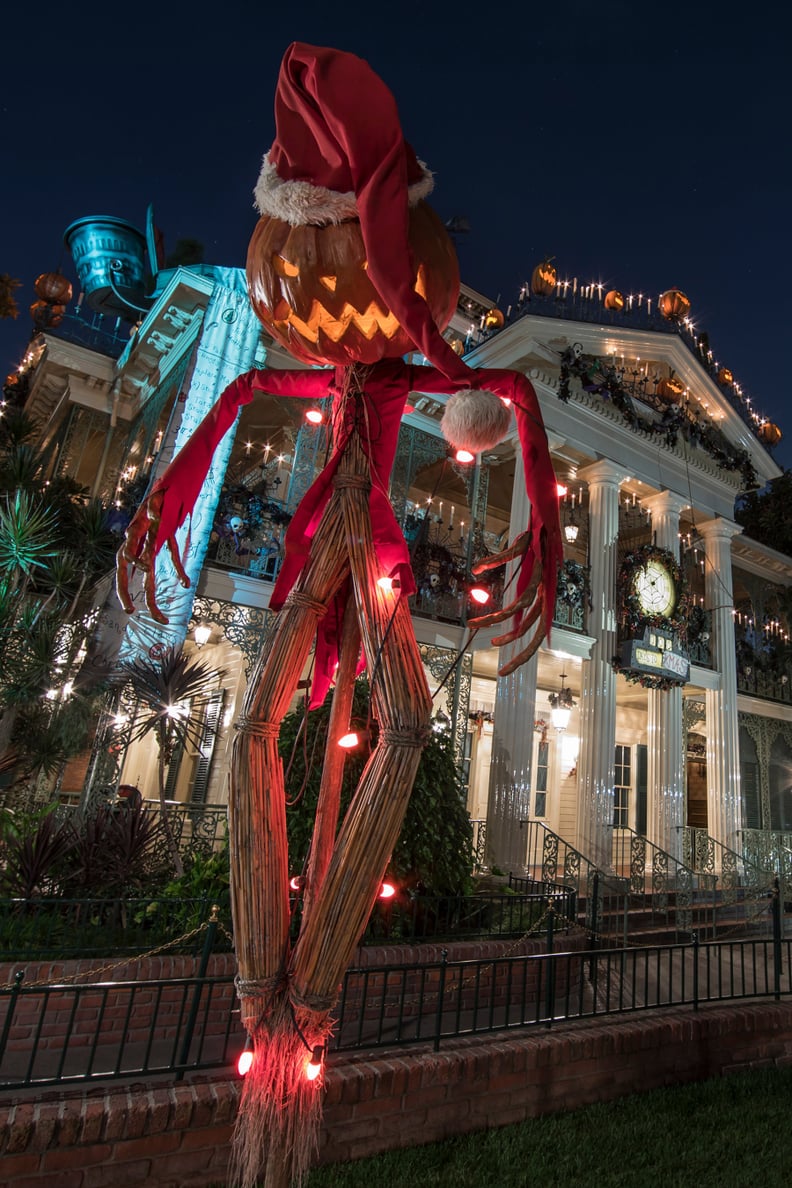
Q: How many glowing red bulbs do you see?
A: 11